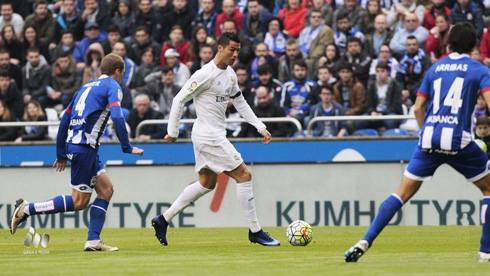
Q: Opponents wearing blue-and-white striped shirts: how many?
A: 2